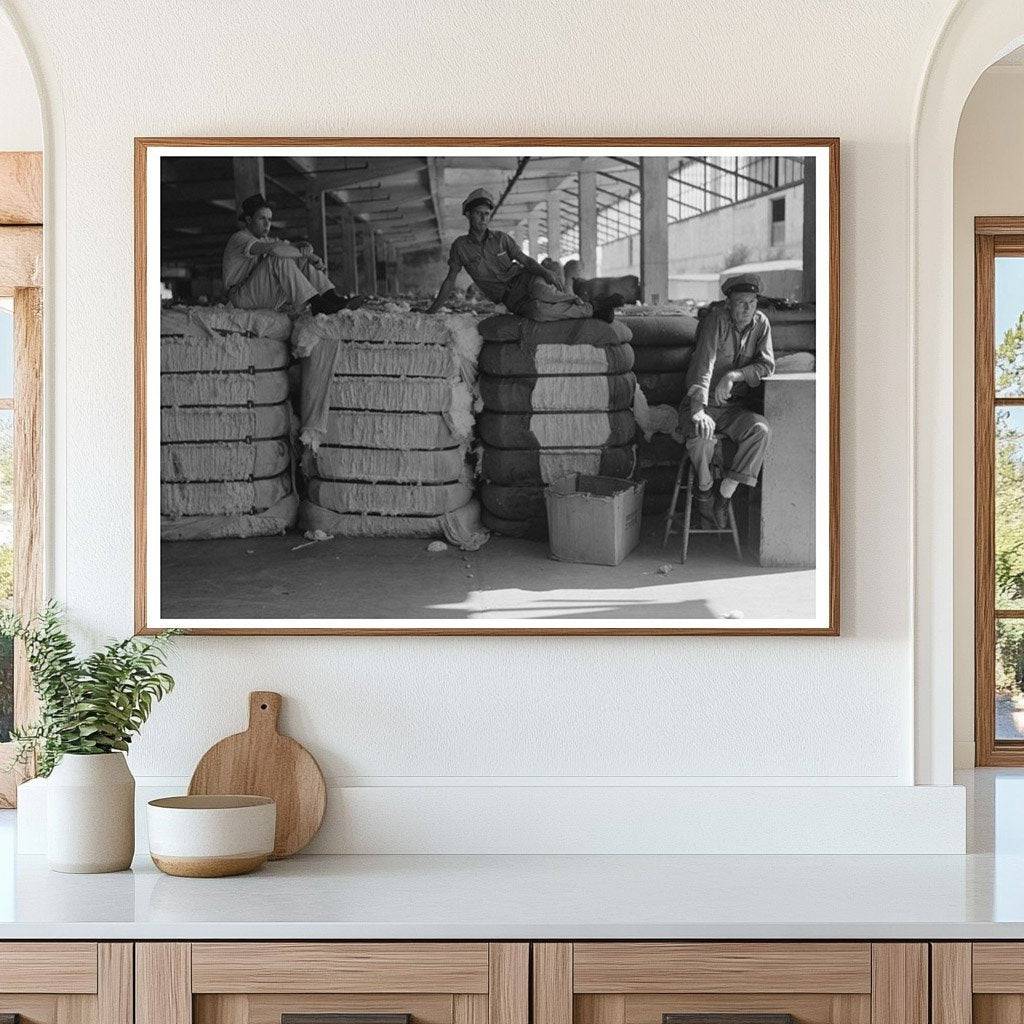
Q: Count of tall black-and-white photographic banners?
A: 0